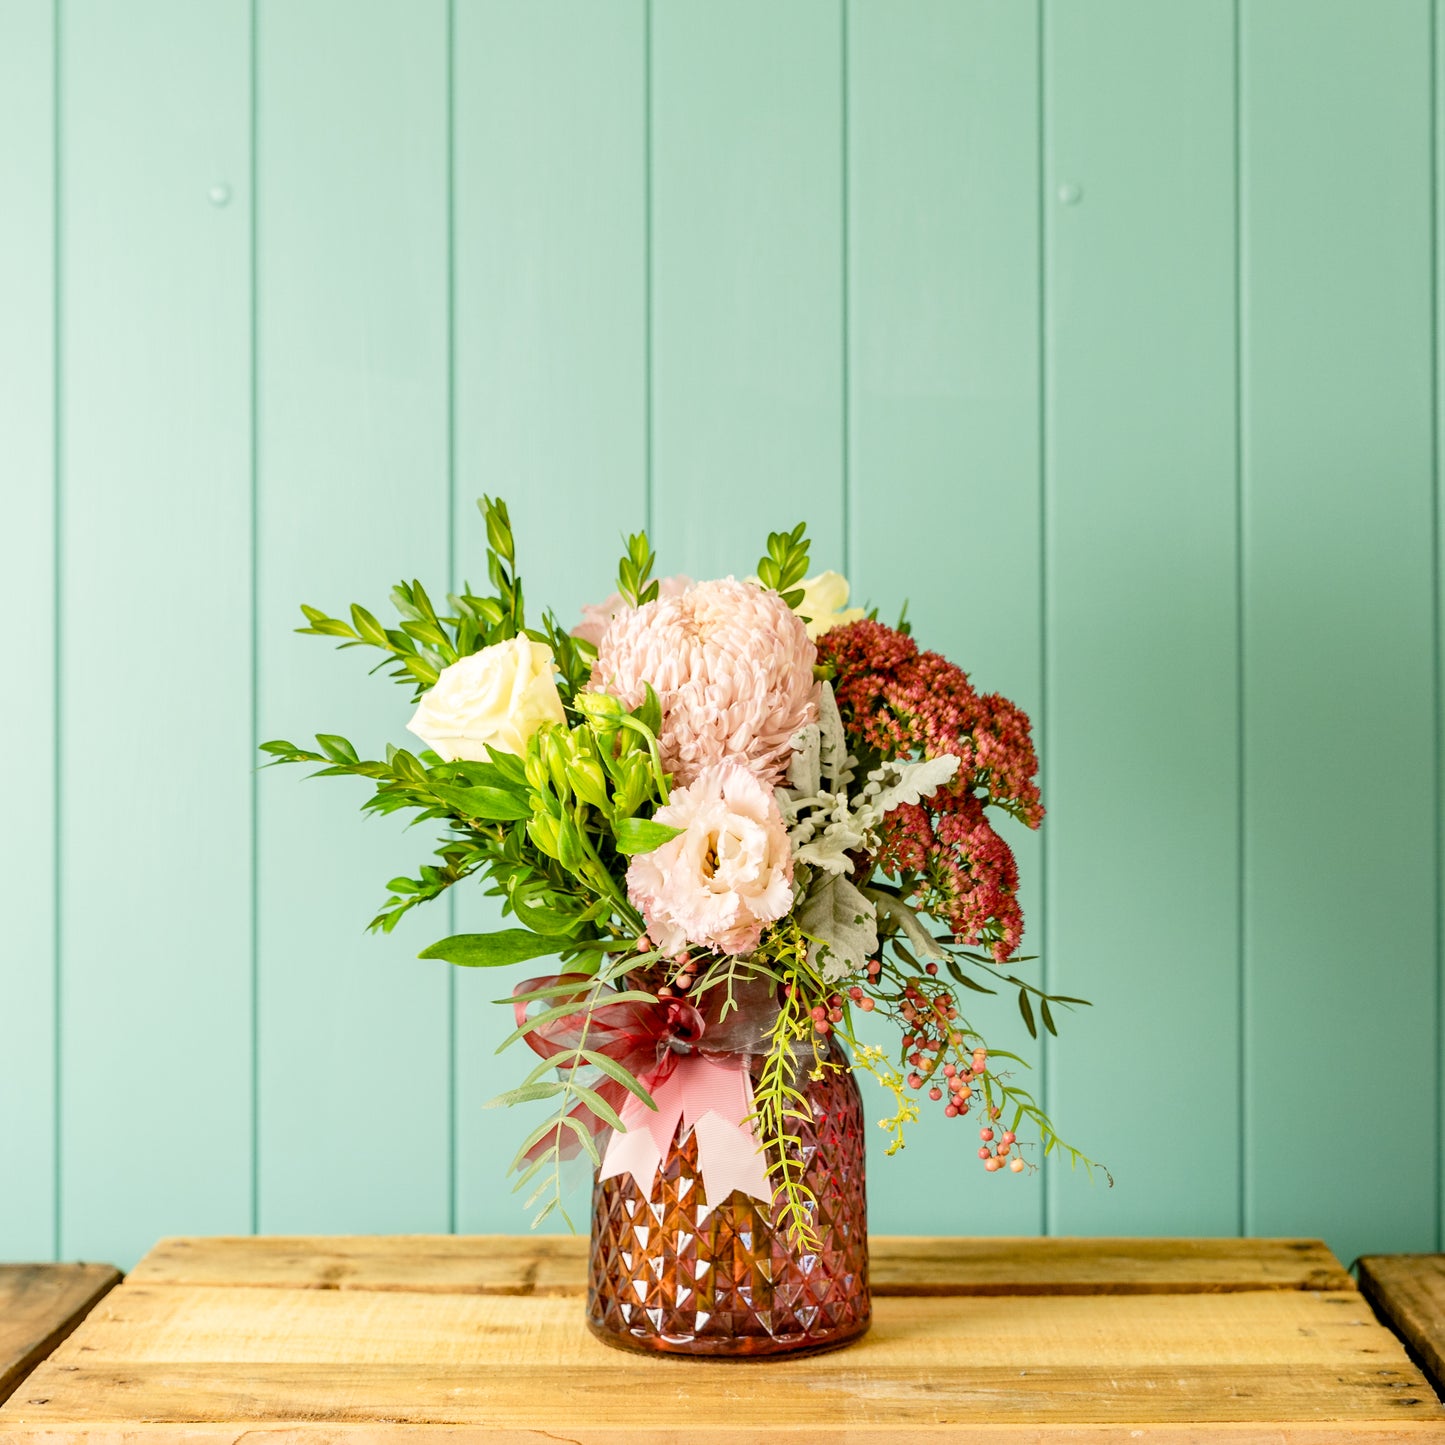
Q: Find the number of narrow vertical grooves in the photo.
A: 8